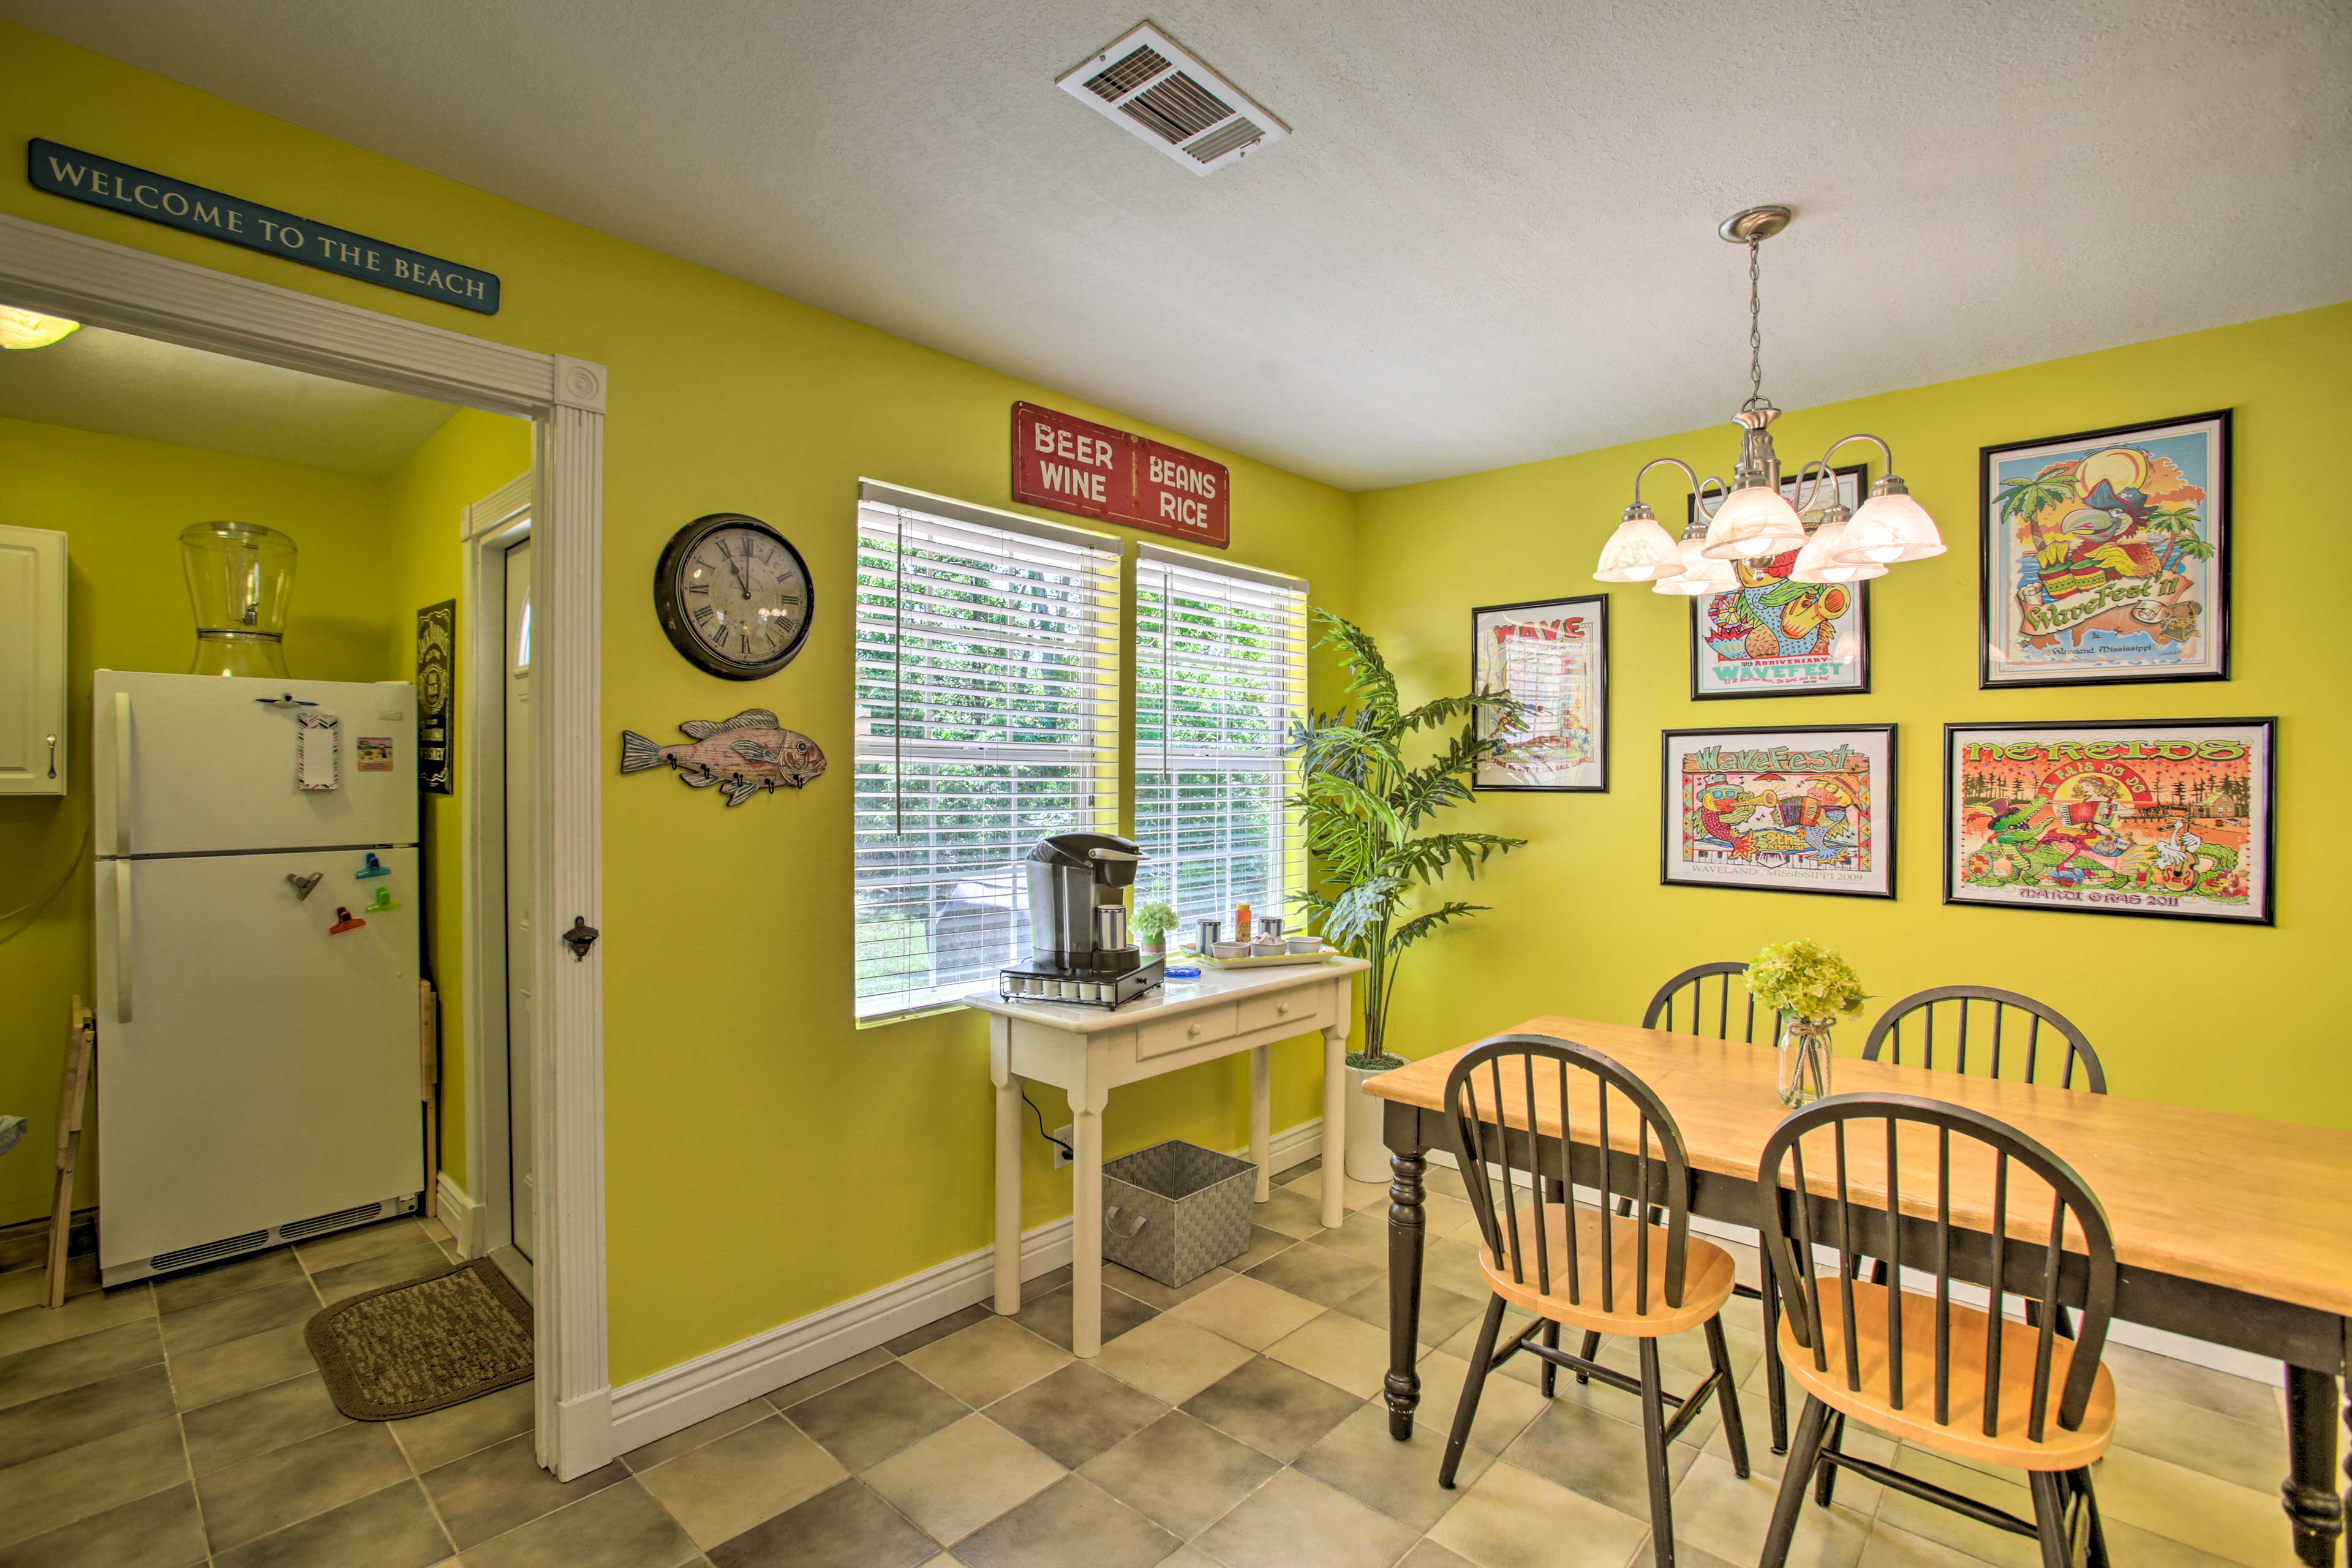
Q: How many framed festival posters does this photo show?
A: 5